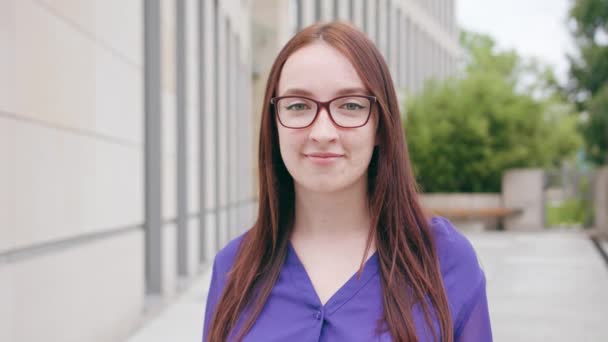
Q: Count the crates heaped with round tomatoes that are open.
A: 0